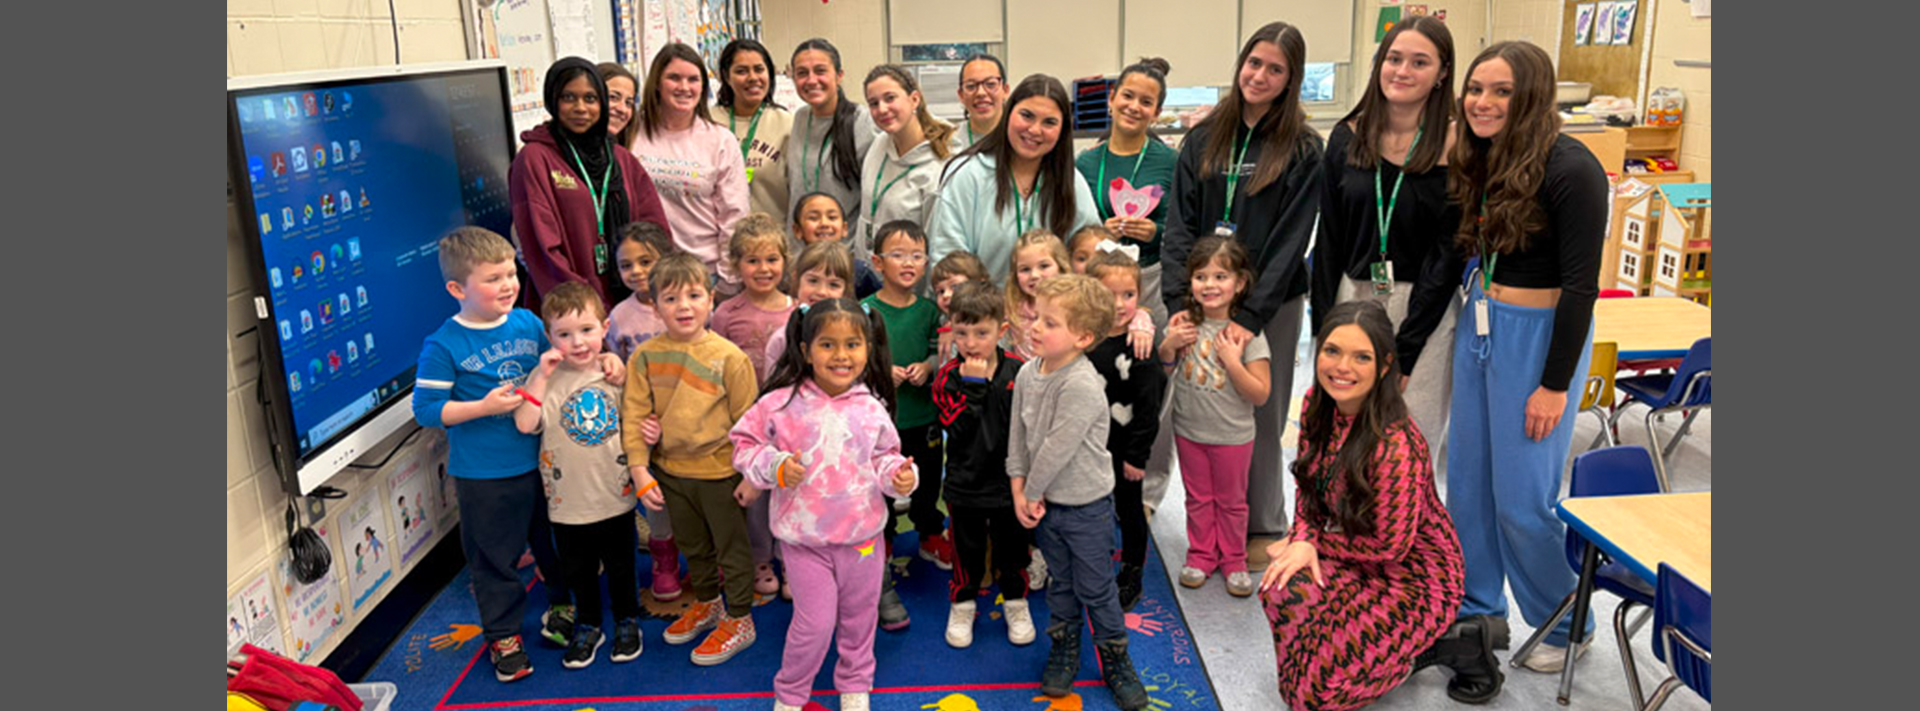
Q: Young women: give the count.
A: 13